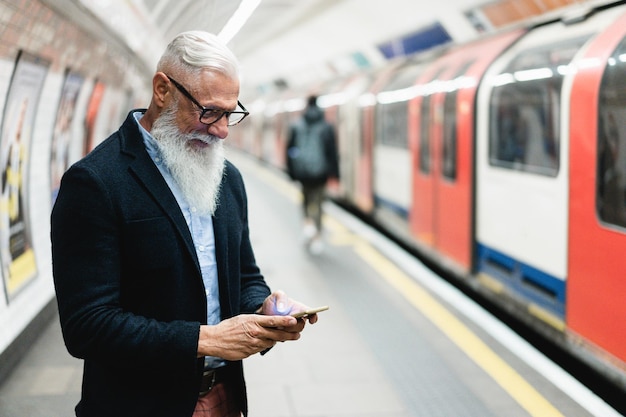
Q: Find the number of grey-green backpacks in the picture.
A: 1